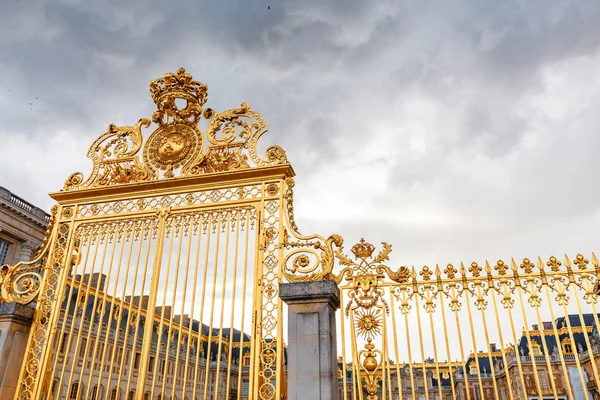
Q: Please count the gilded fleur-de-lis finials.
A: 7